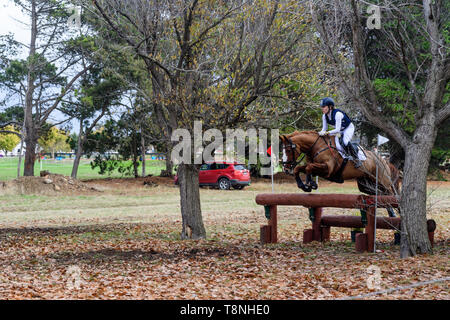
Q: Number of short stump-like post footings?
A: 3